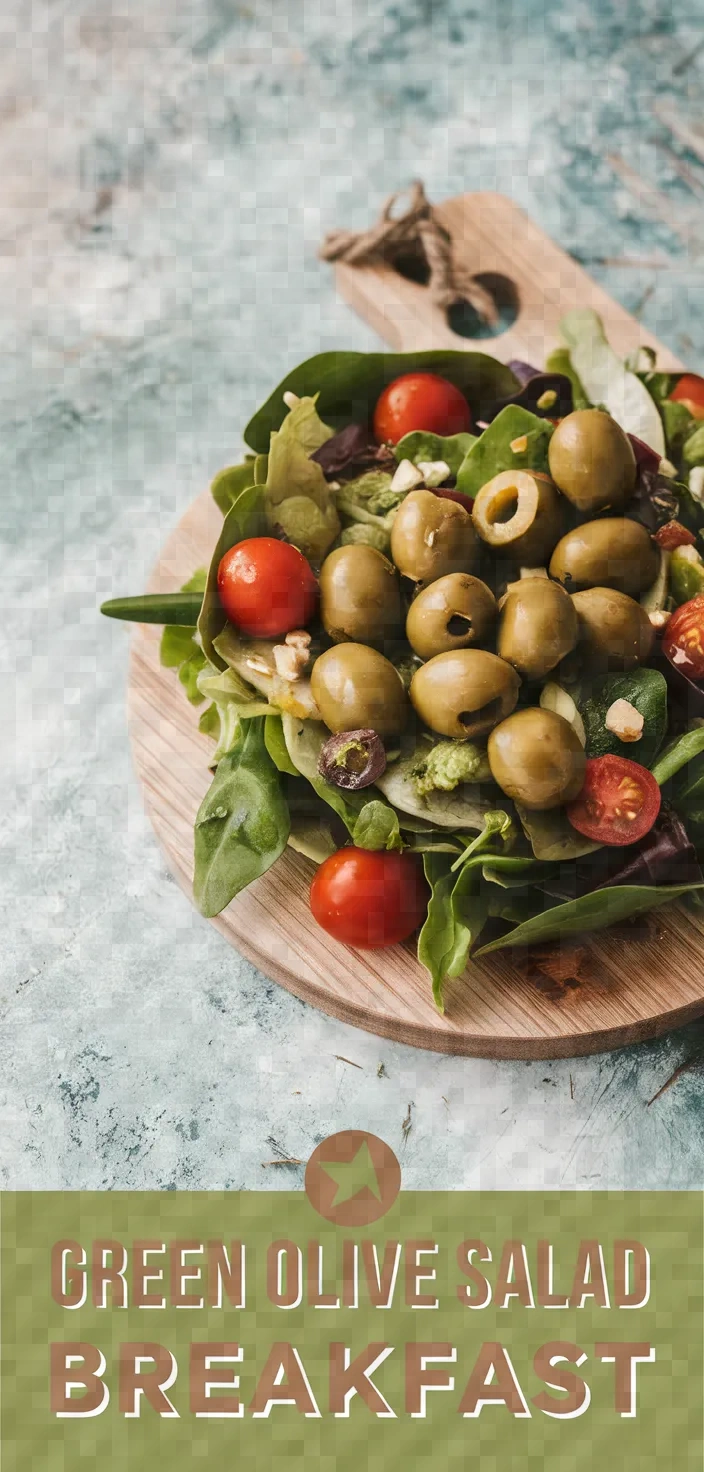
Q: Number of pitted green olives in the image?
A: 3